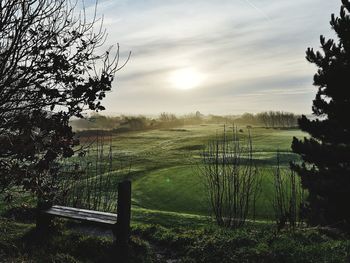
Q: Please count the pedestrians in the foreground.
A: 0